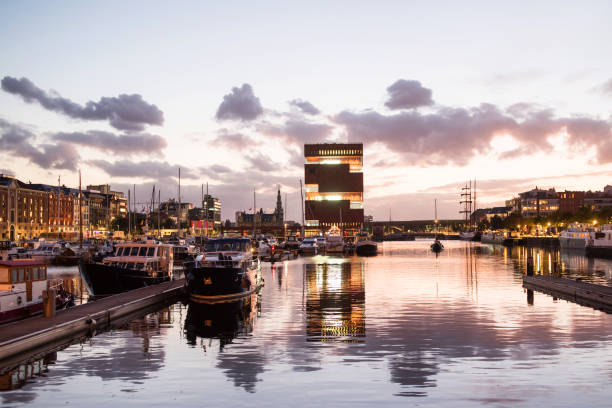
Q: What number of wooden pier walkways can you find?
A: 2